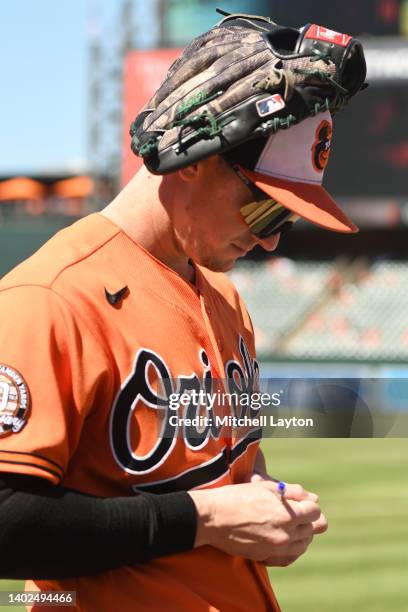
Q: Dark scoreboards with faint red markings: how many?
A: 1